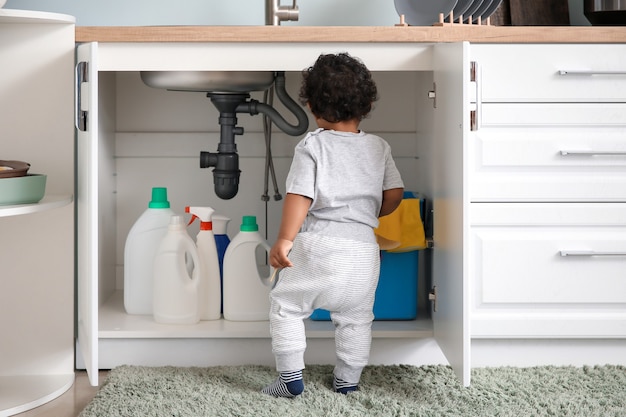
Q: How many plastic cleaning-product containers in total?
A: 5